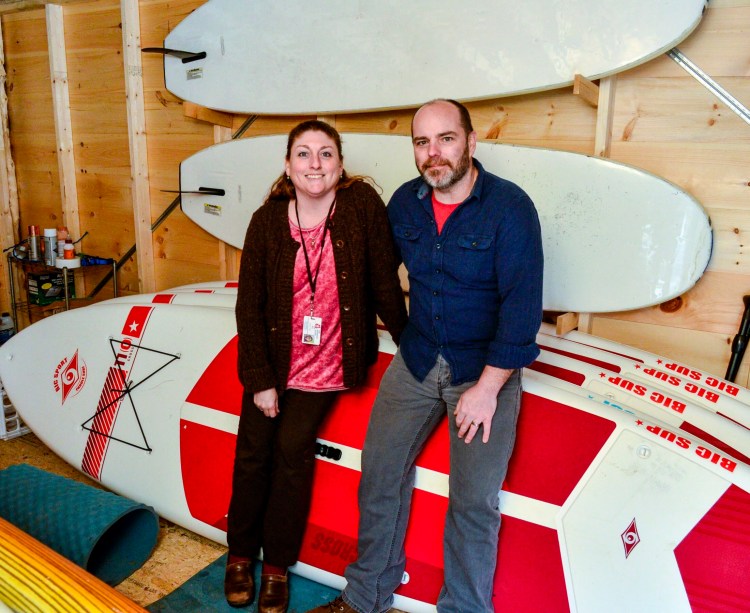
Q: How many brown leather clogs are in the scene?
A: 2